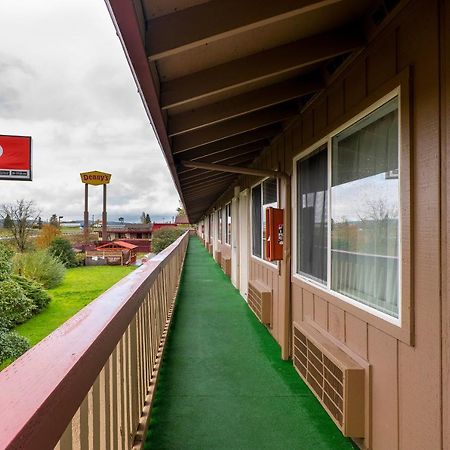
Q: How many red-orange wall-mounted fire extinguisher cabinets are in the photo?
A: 1